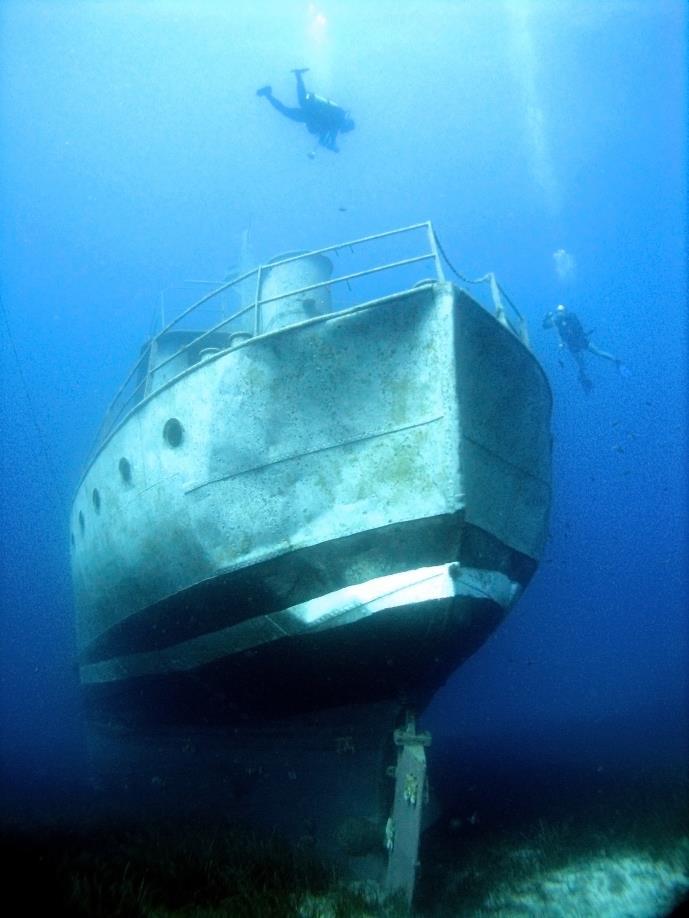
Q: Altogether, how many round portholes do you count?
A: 5